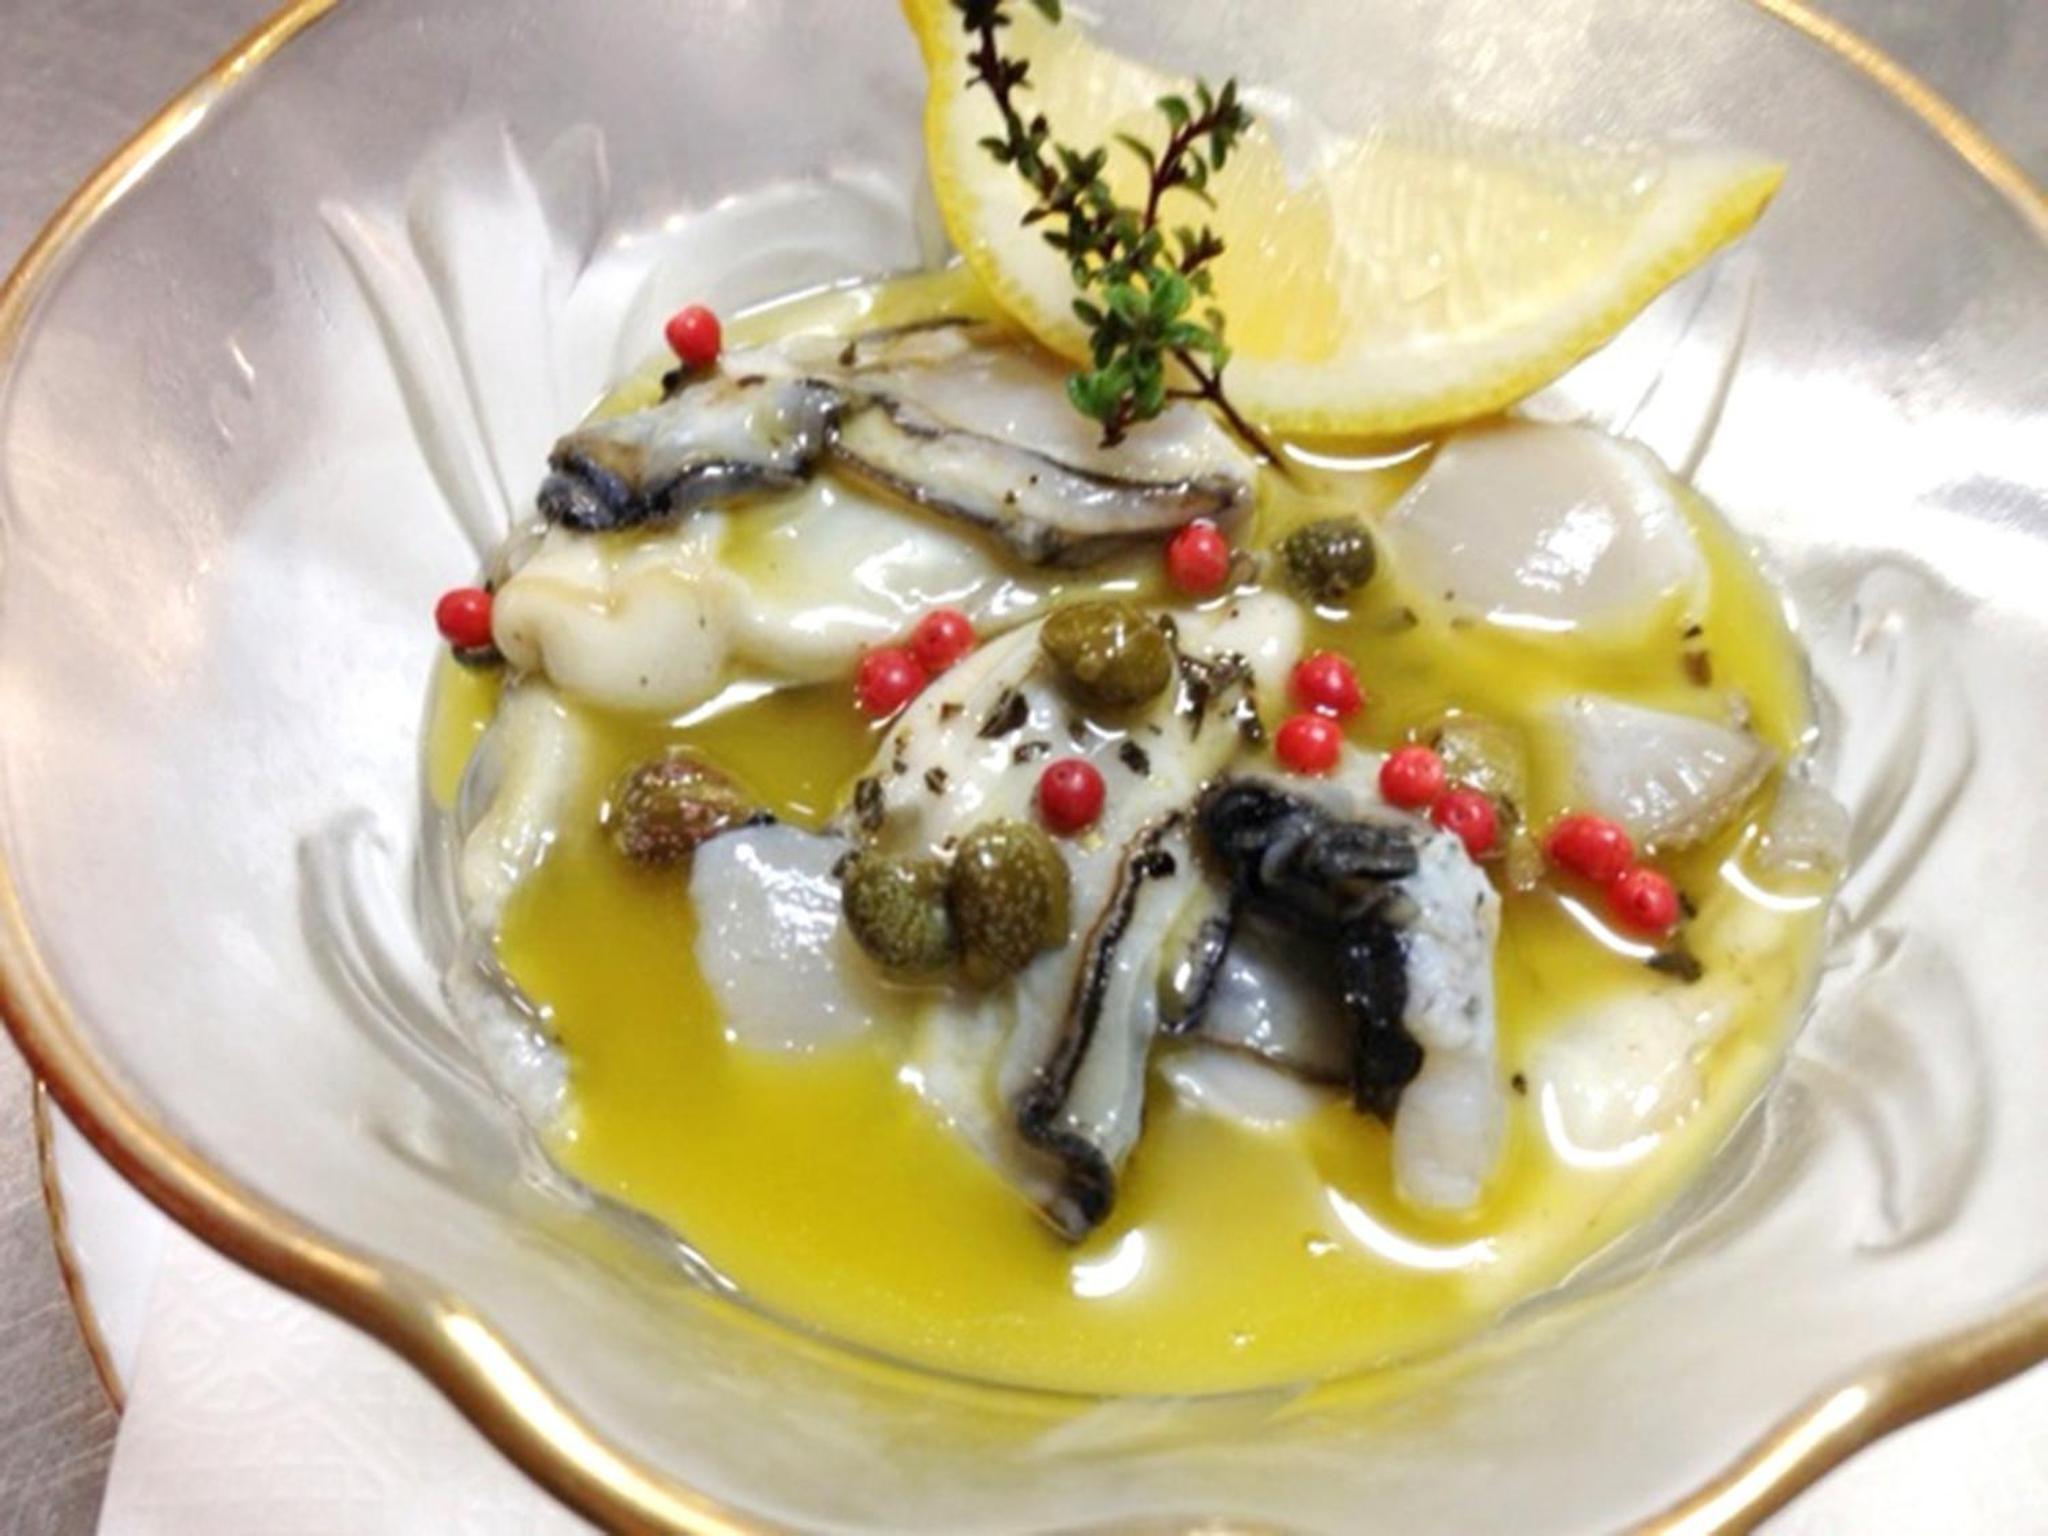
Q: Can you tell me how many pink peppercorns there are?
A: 12